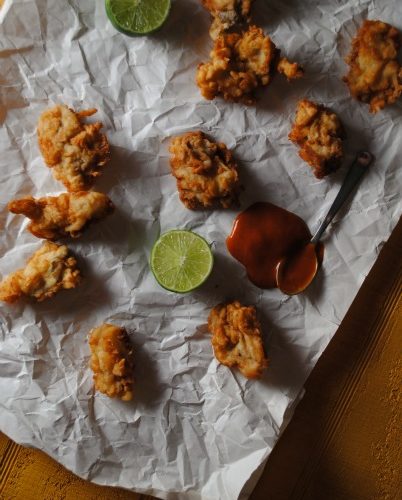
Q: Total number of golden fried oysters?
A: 10